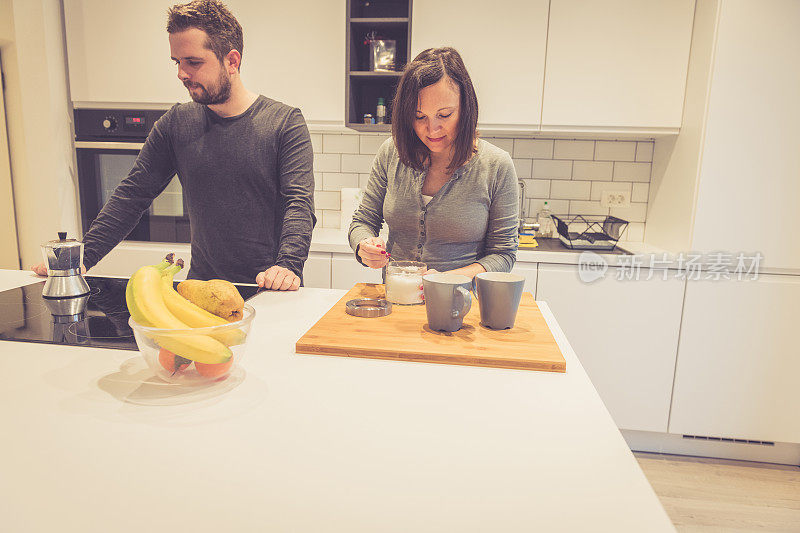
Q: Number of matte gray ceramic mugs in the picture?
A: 2